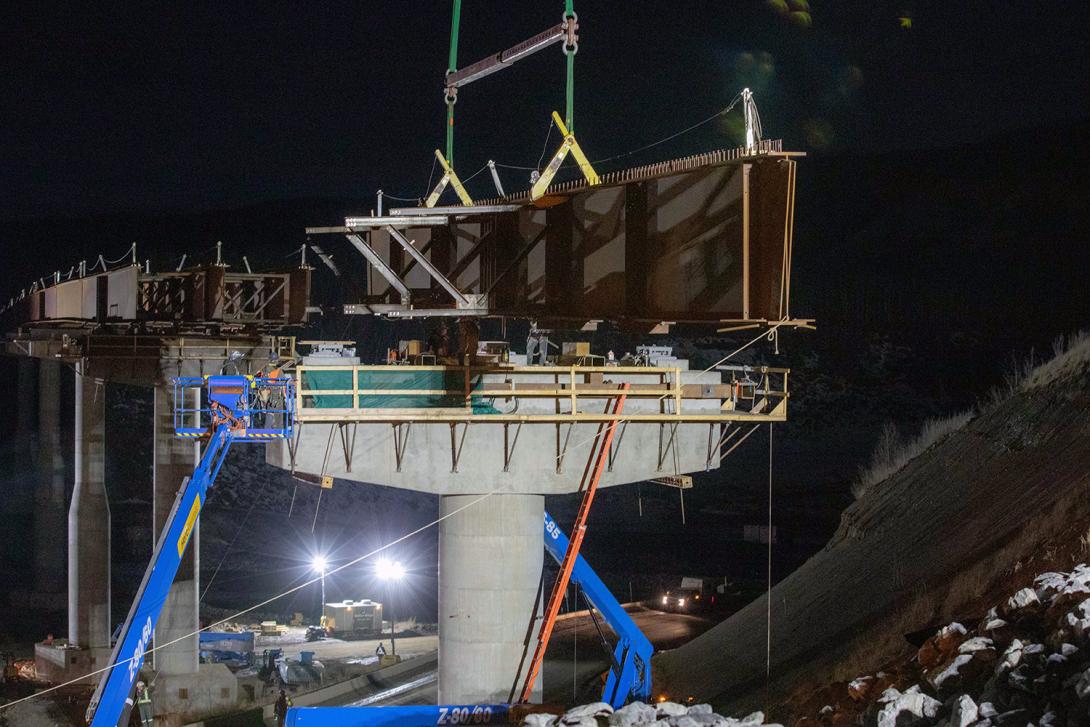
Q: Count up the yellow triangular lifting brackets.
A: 2